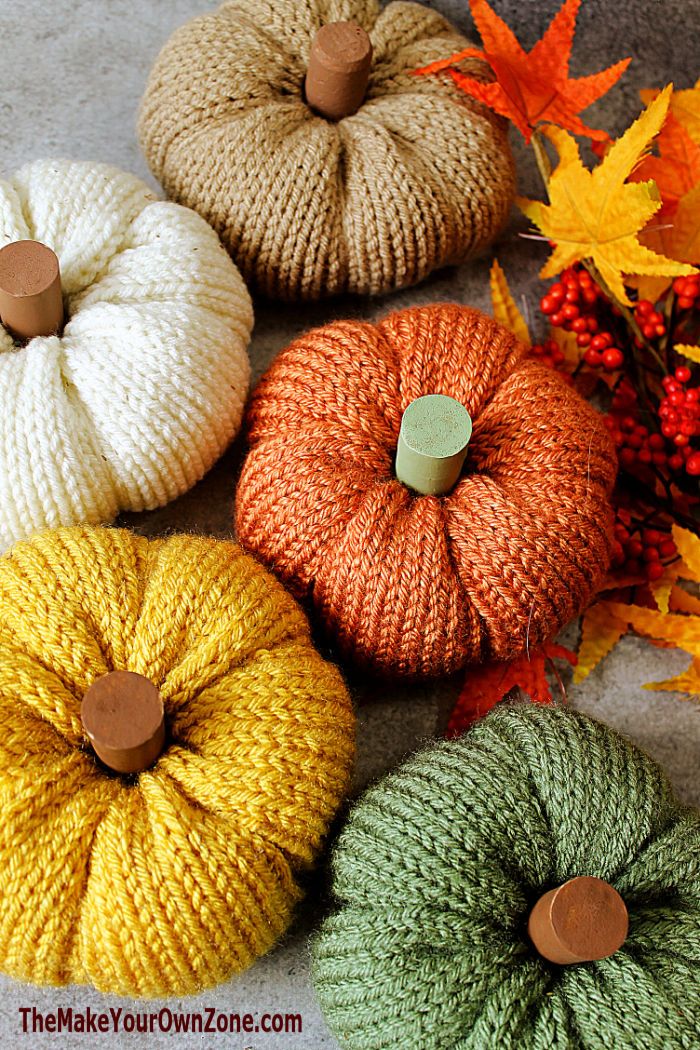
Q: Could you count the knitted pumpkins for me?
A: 5